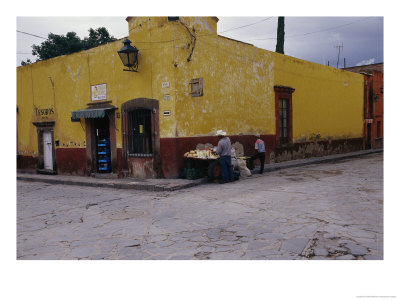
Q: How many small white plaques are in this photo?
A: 3